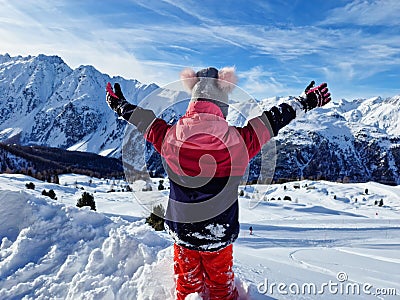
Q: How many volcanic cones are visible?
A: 0